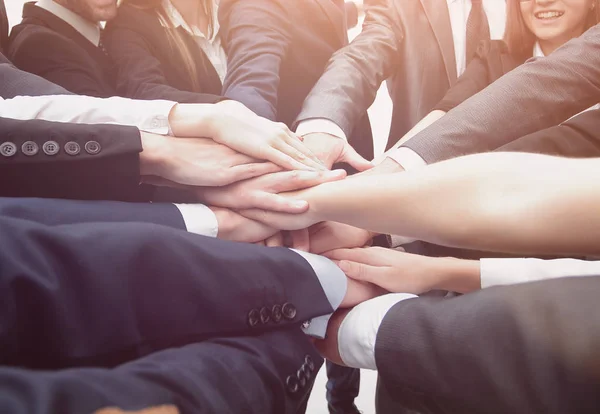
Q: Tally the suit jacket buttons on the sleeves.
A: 13